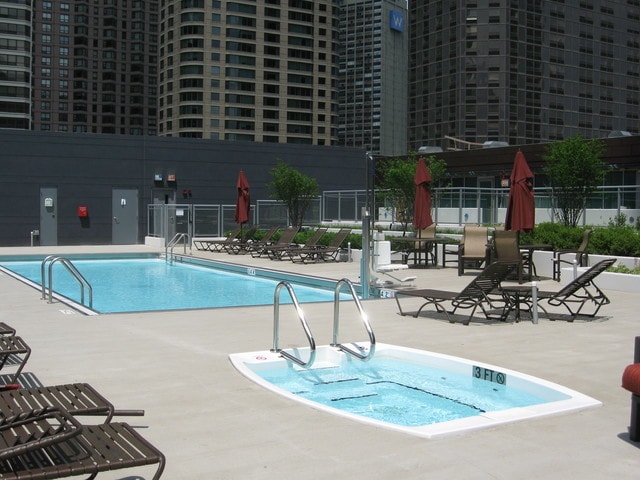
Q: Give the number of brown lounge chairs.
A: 12